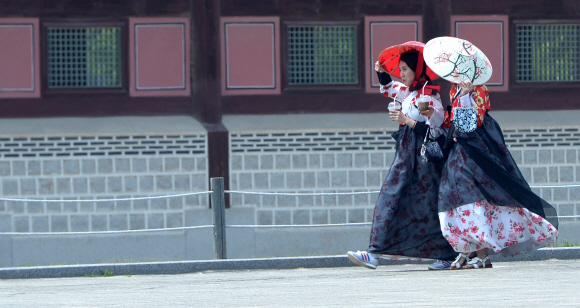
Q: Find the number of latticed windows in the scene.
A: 3